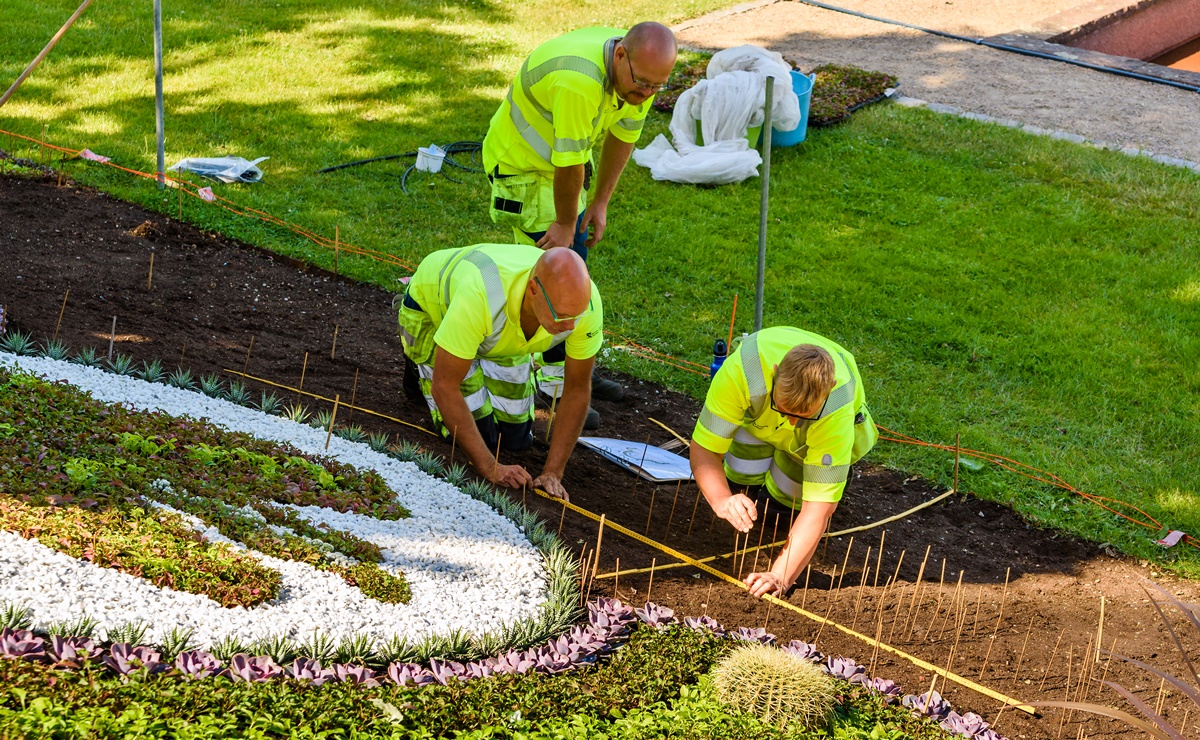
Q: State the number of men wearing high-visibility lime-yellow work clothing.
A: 3